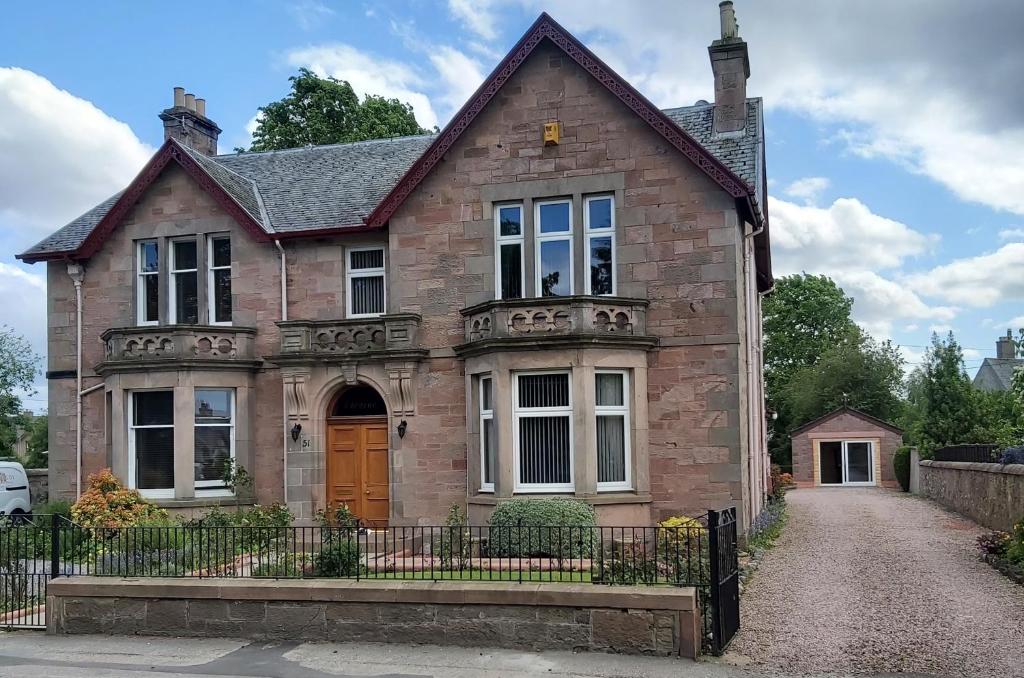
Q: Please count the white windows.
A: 12